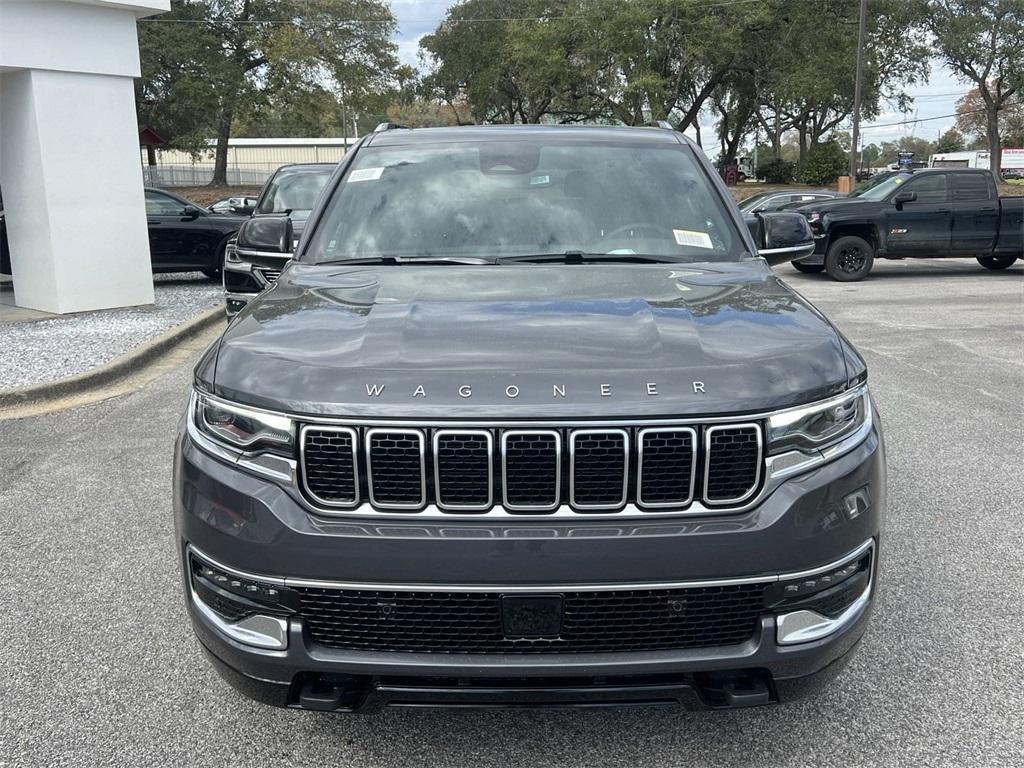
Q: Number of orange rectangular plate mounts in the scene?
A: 0